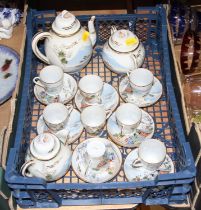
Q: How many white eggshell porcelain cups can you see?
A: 8